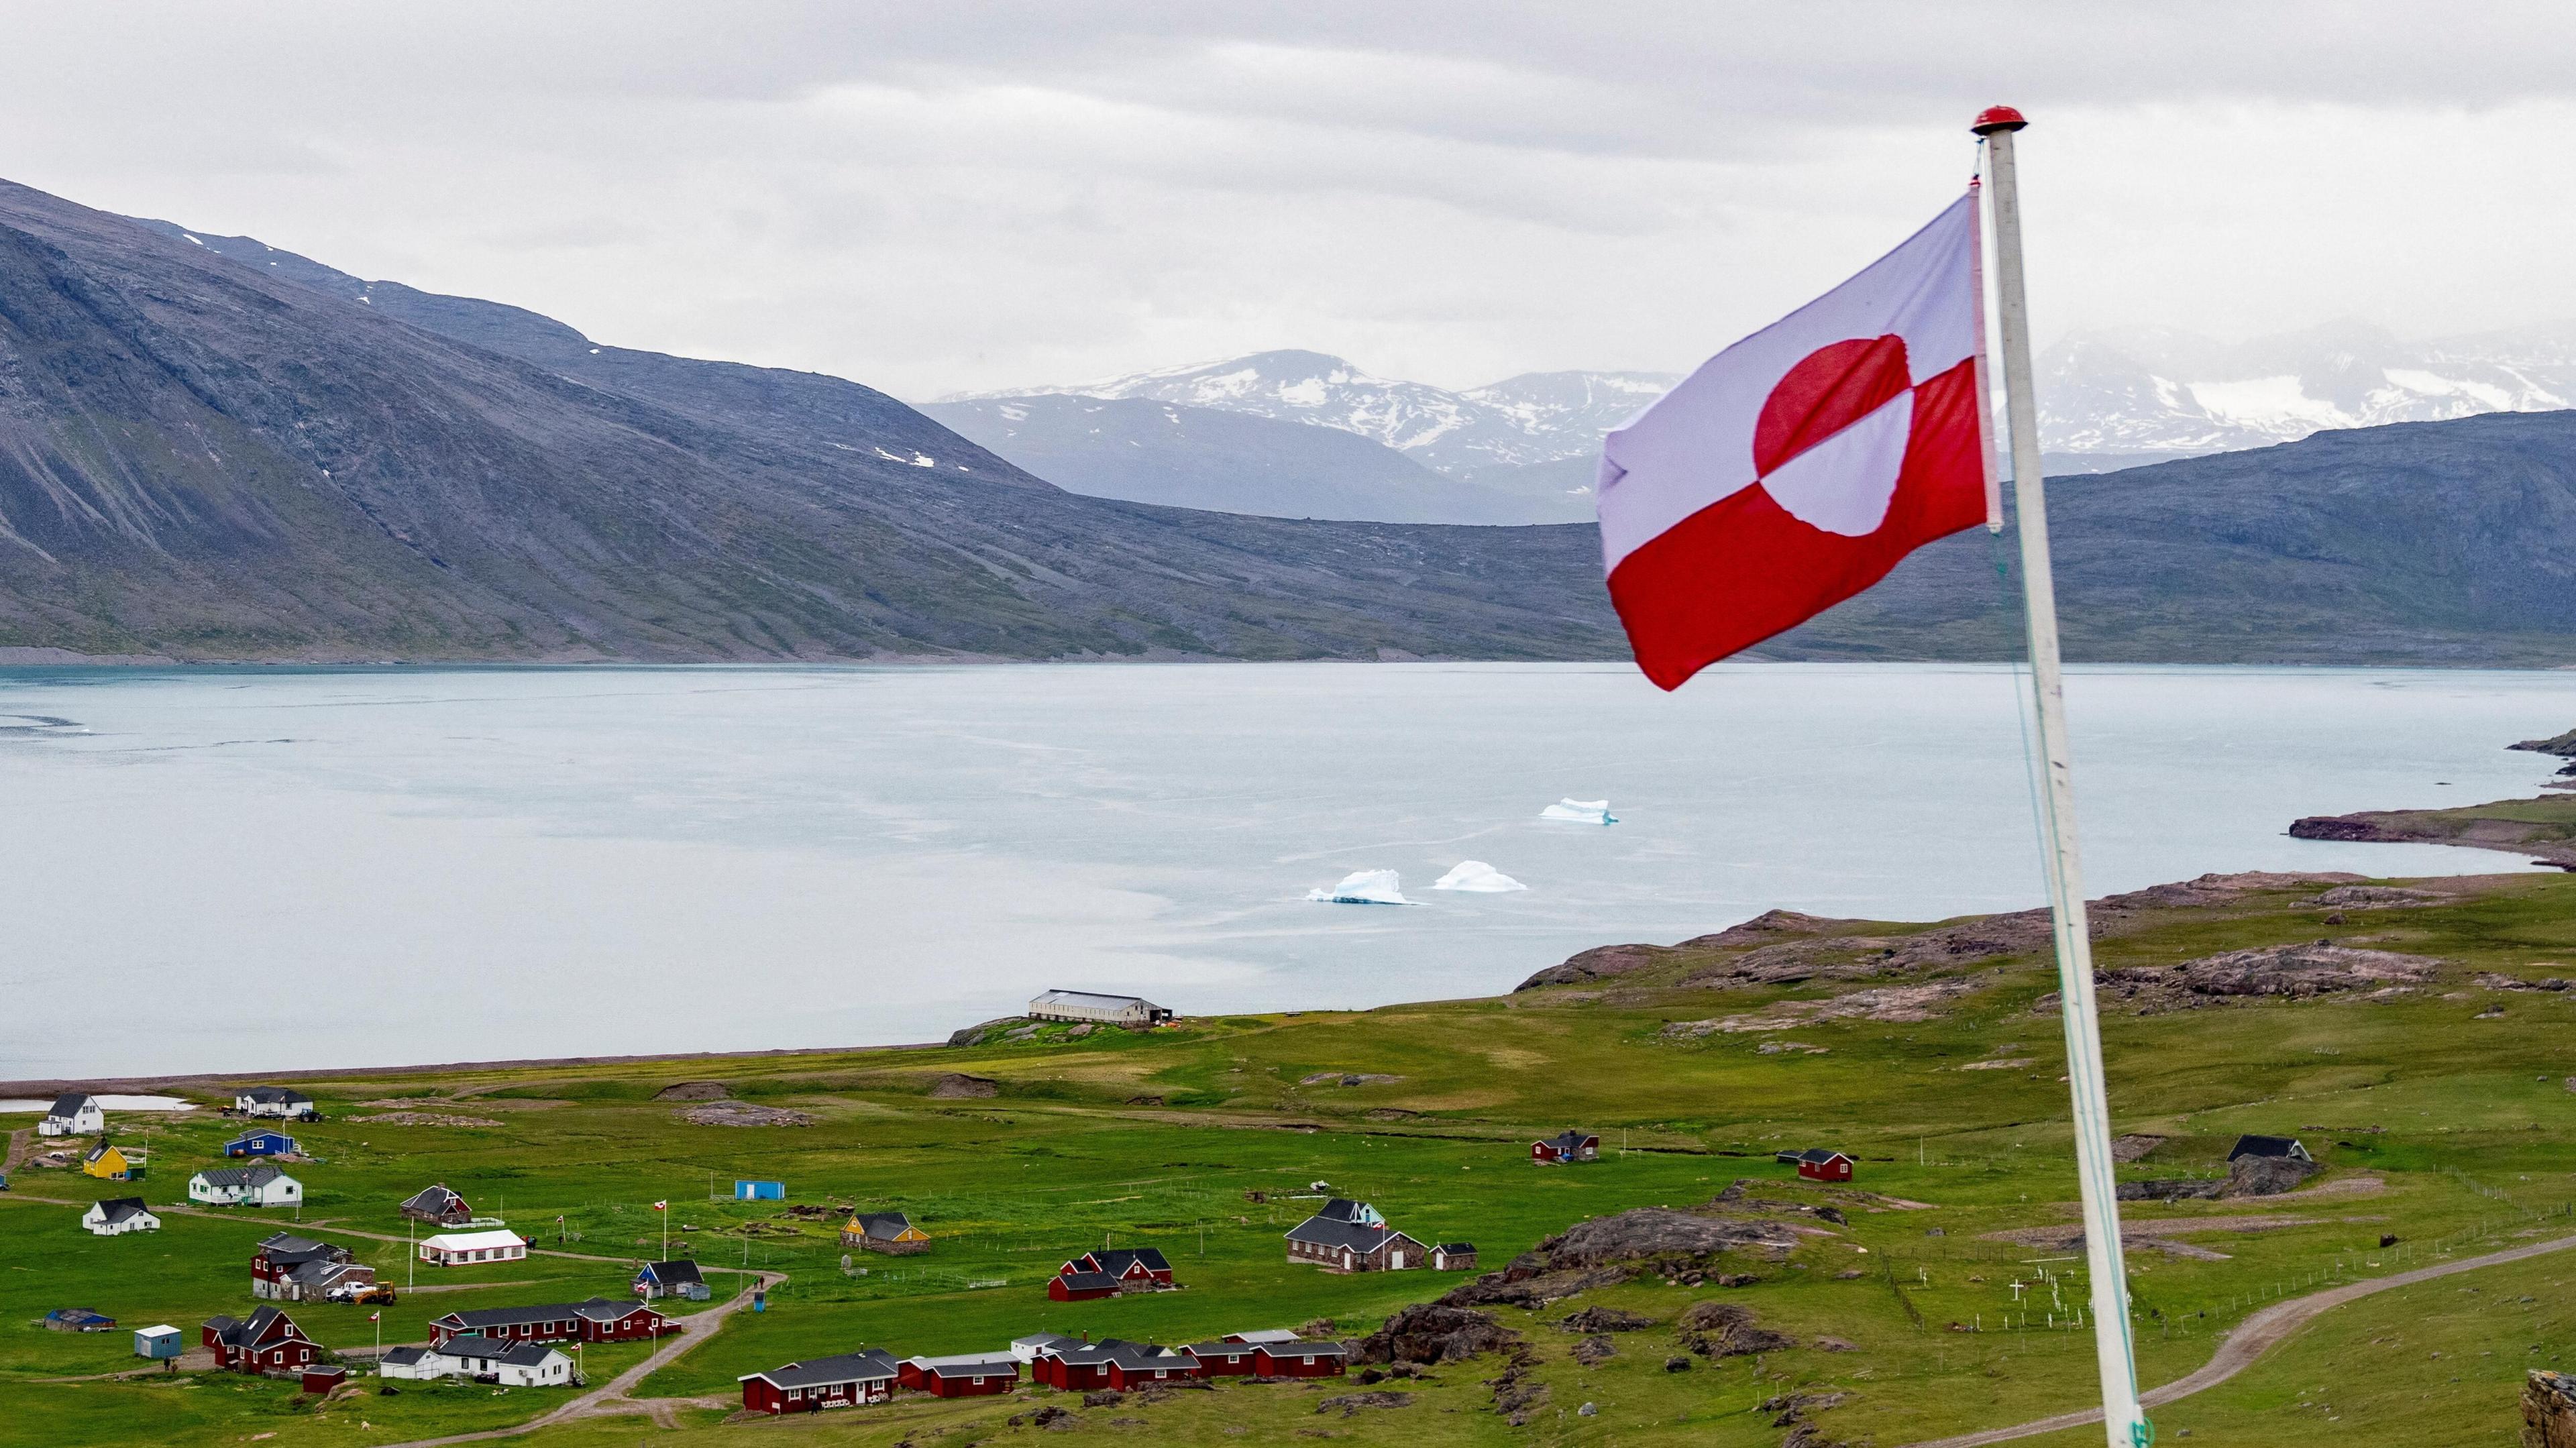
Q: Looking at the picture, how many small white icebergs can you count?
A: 3